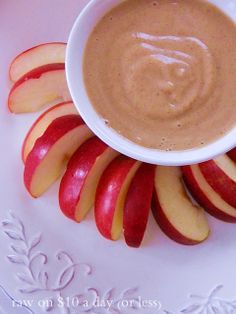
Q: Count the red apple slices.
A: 11